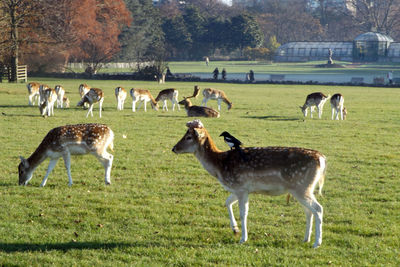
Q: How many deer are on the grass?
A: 15